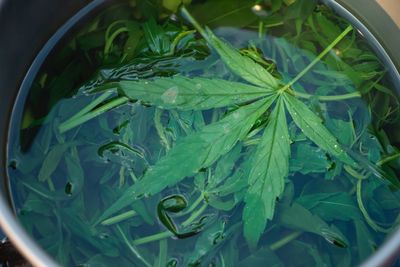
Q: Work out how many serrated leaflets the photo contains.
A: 5